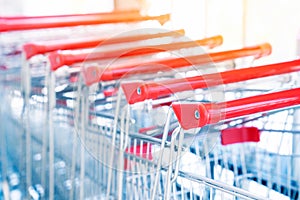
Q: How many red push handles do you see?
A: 6